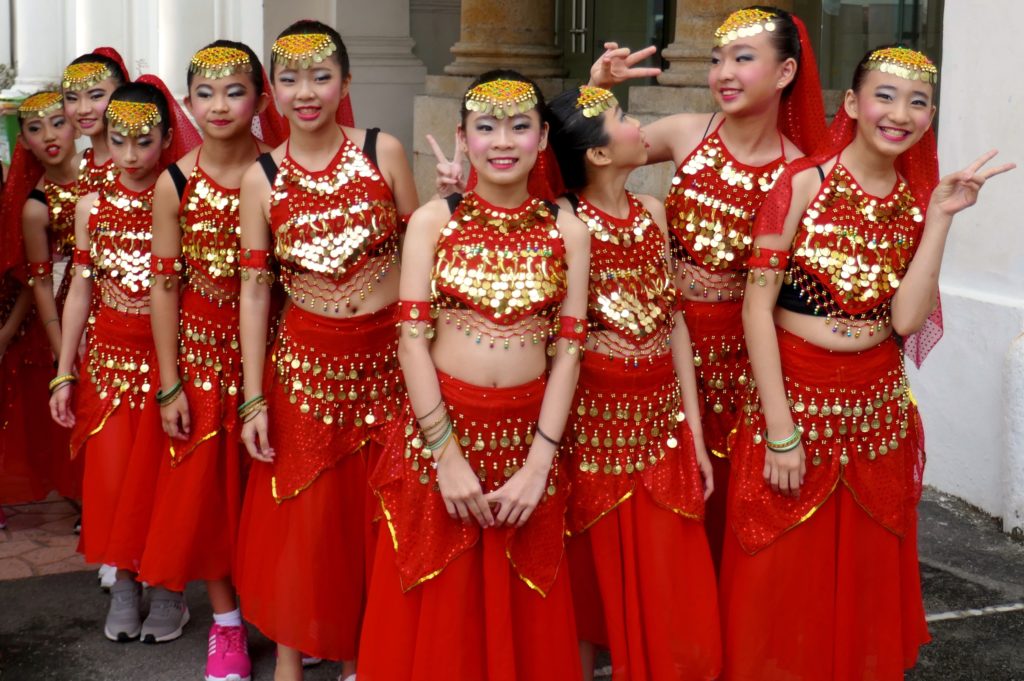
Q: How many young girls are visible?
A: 9